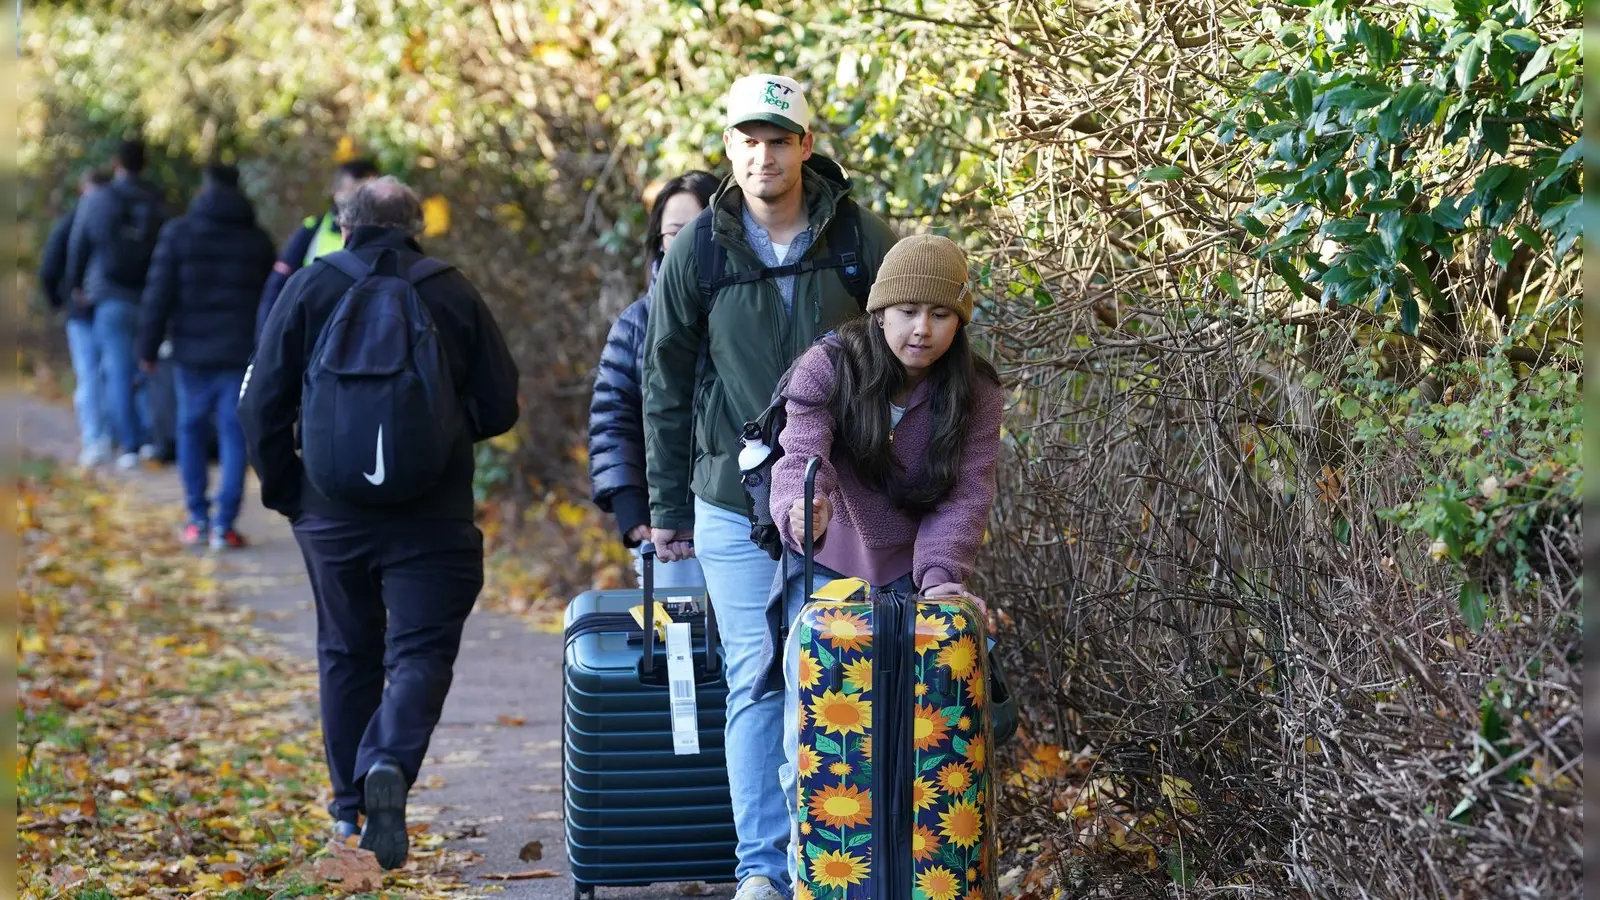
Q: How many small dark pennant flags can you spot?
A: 0